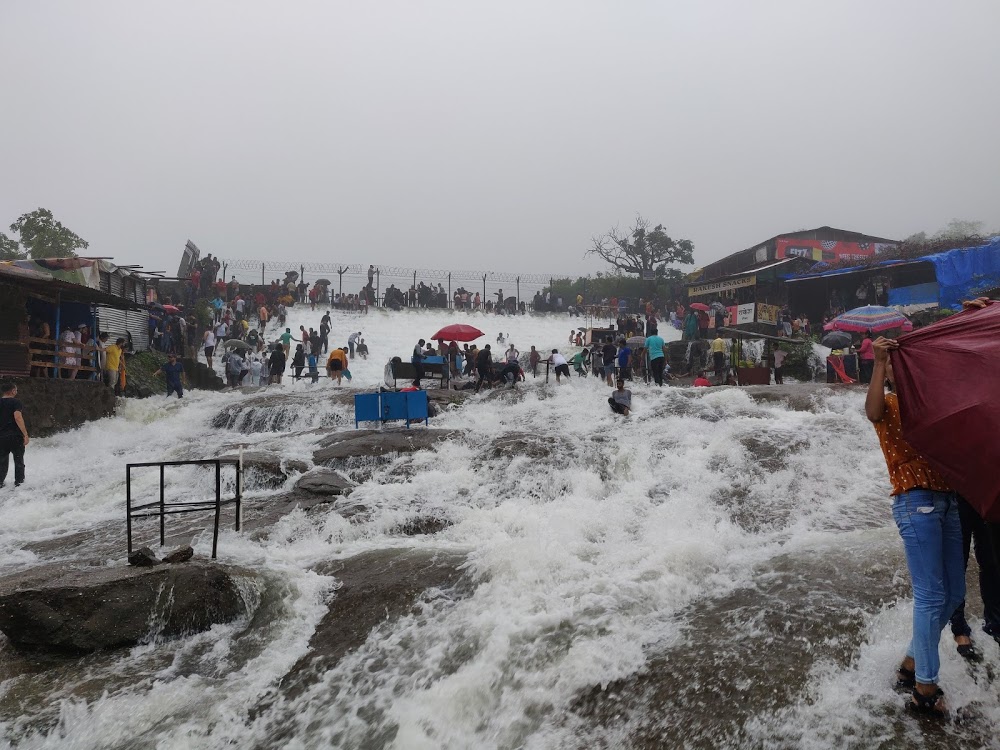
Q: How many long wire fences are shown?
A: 1